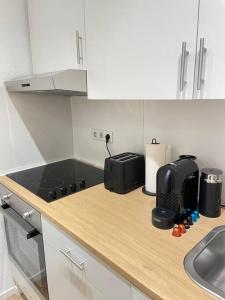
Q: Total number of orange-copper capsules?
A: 2